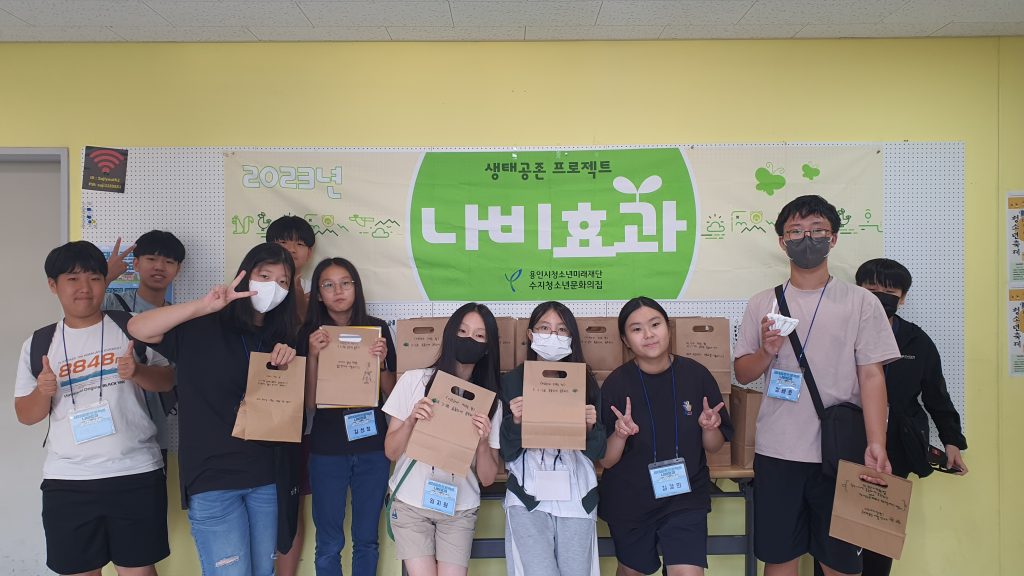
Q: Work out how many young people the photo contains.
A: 10